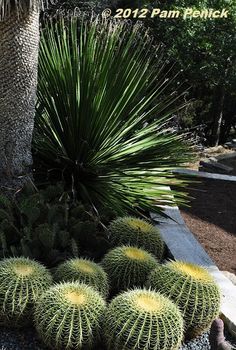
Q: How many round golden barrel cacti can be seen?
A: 7